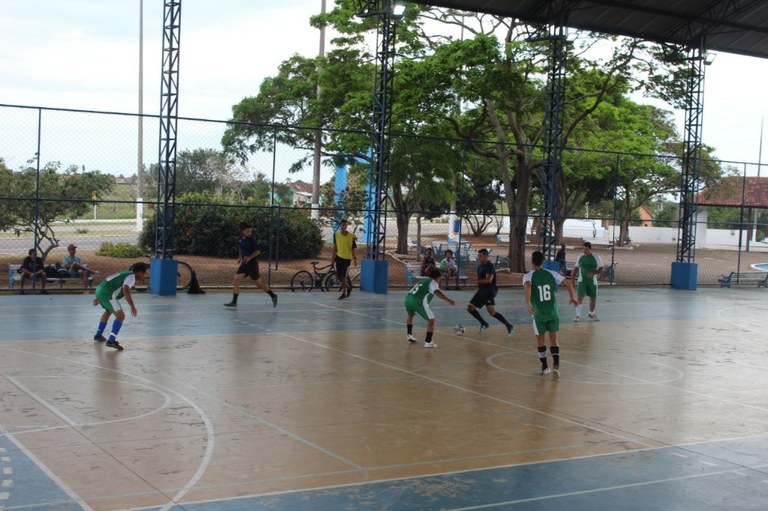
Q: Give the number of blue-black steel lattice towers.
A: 4